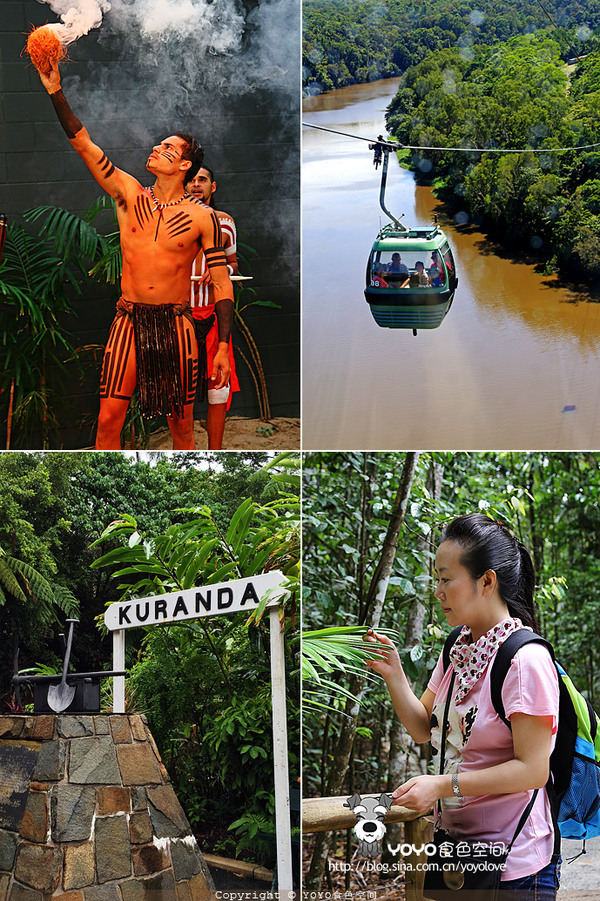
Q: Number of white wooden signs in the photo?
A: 1